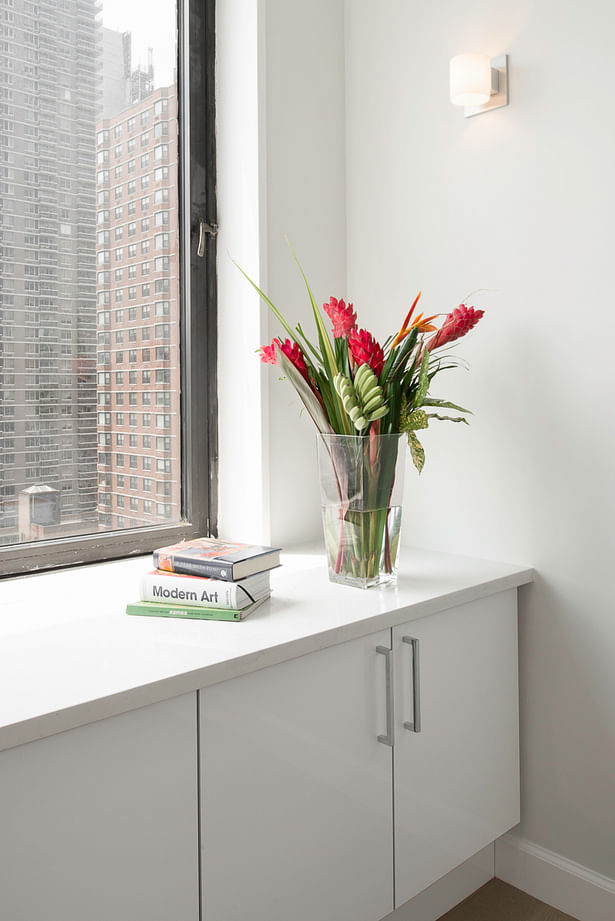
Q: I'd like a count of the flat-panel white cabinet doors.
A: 3